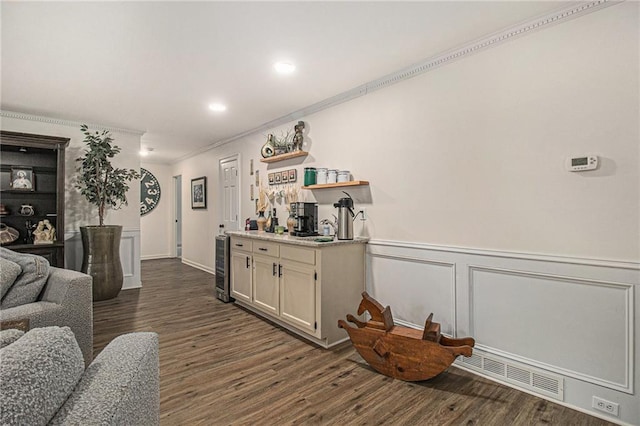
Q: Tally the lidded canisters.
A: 4